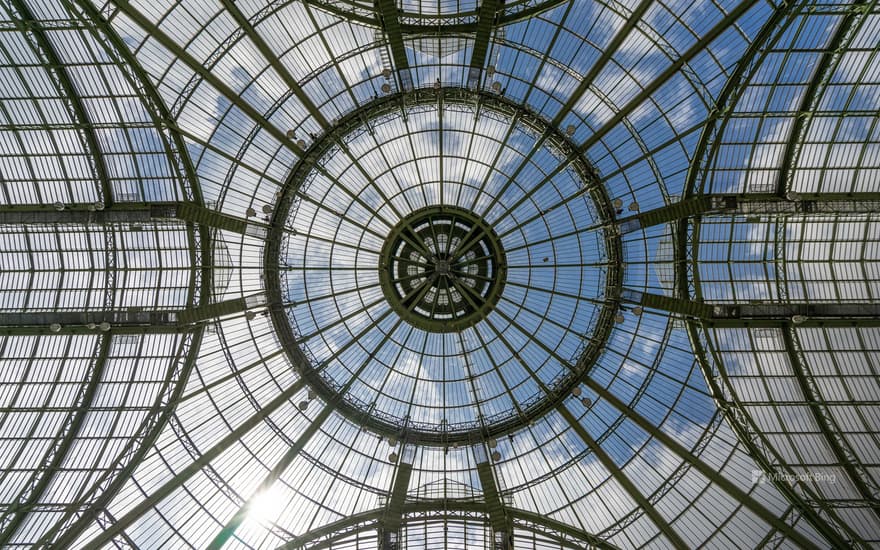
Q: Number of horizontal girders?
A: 4